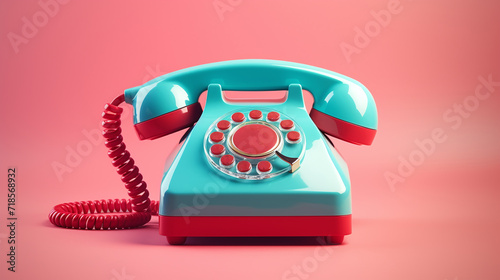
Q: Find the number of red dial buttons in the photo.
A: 11